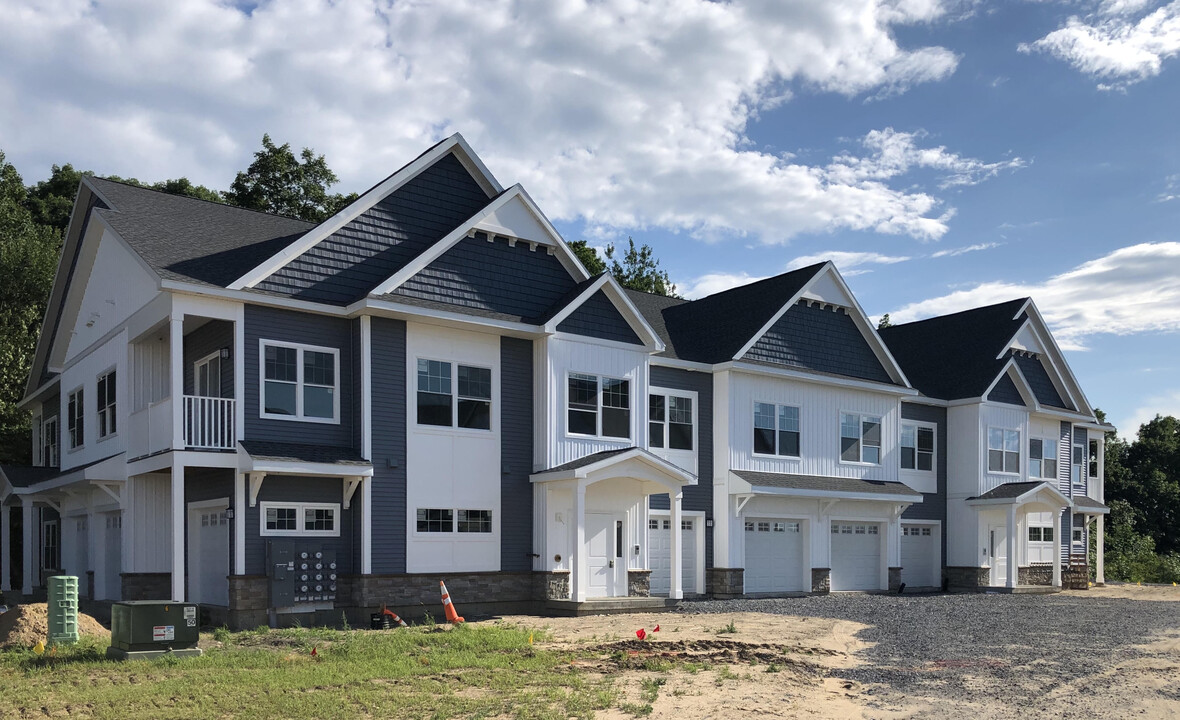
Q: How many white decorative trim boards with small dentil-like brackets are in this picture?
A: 3